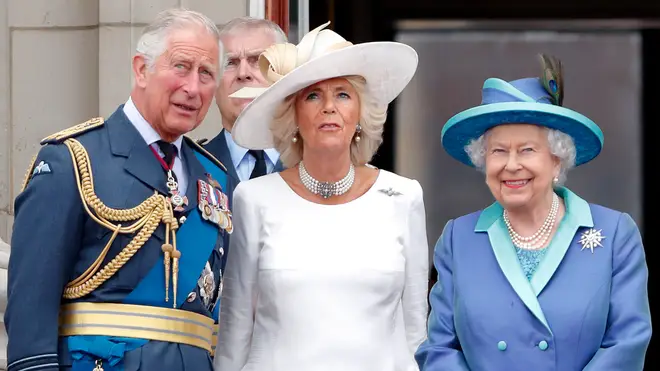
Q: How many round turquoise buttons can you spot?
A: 2